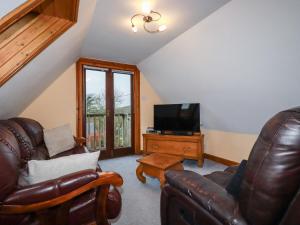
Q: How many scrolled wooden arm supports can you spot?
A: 2